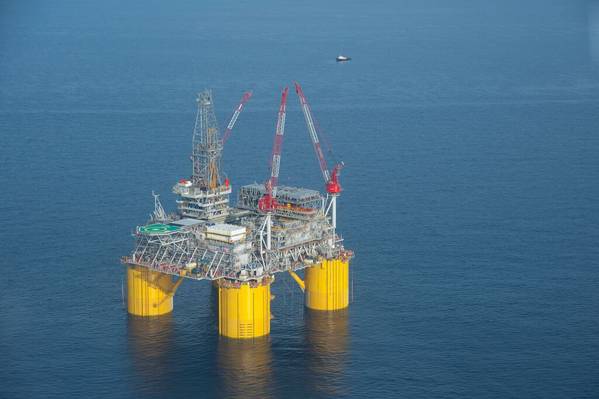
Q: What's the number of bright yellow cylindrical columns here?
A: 3